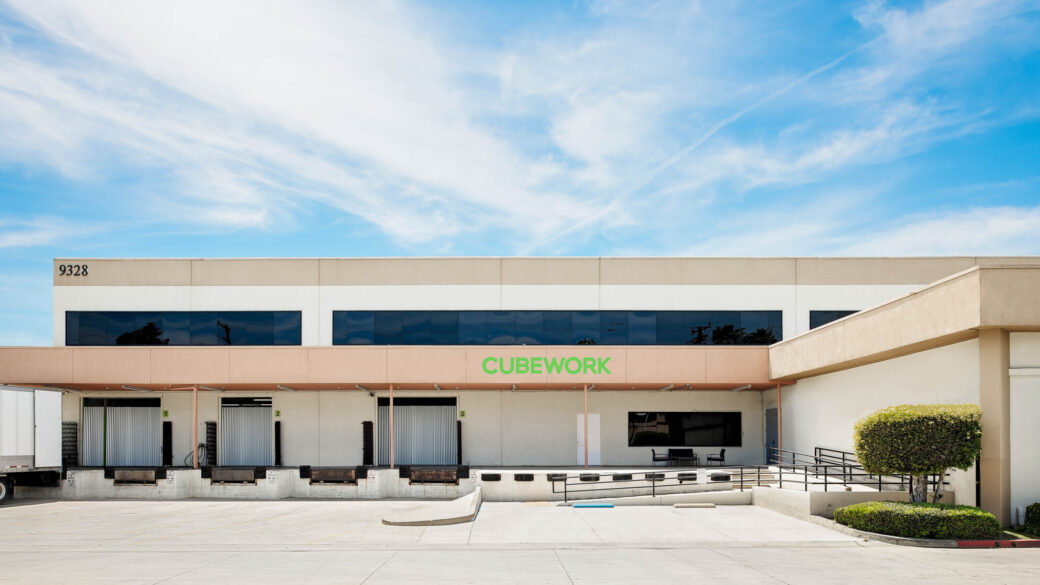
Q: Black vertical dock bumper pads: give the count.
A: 6